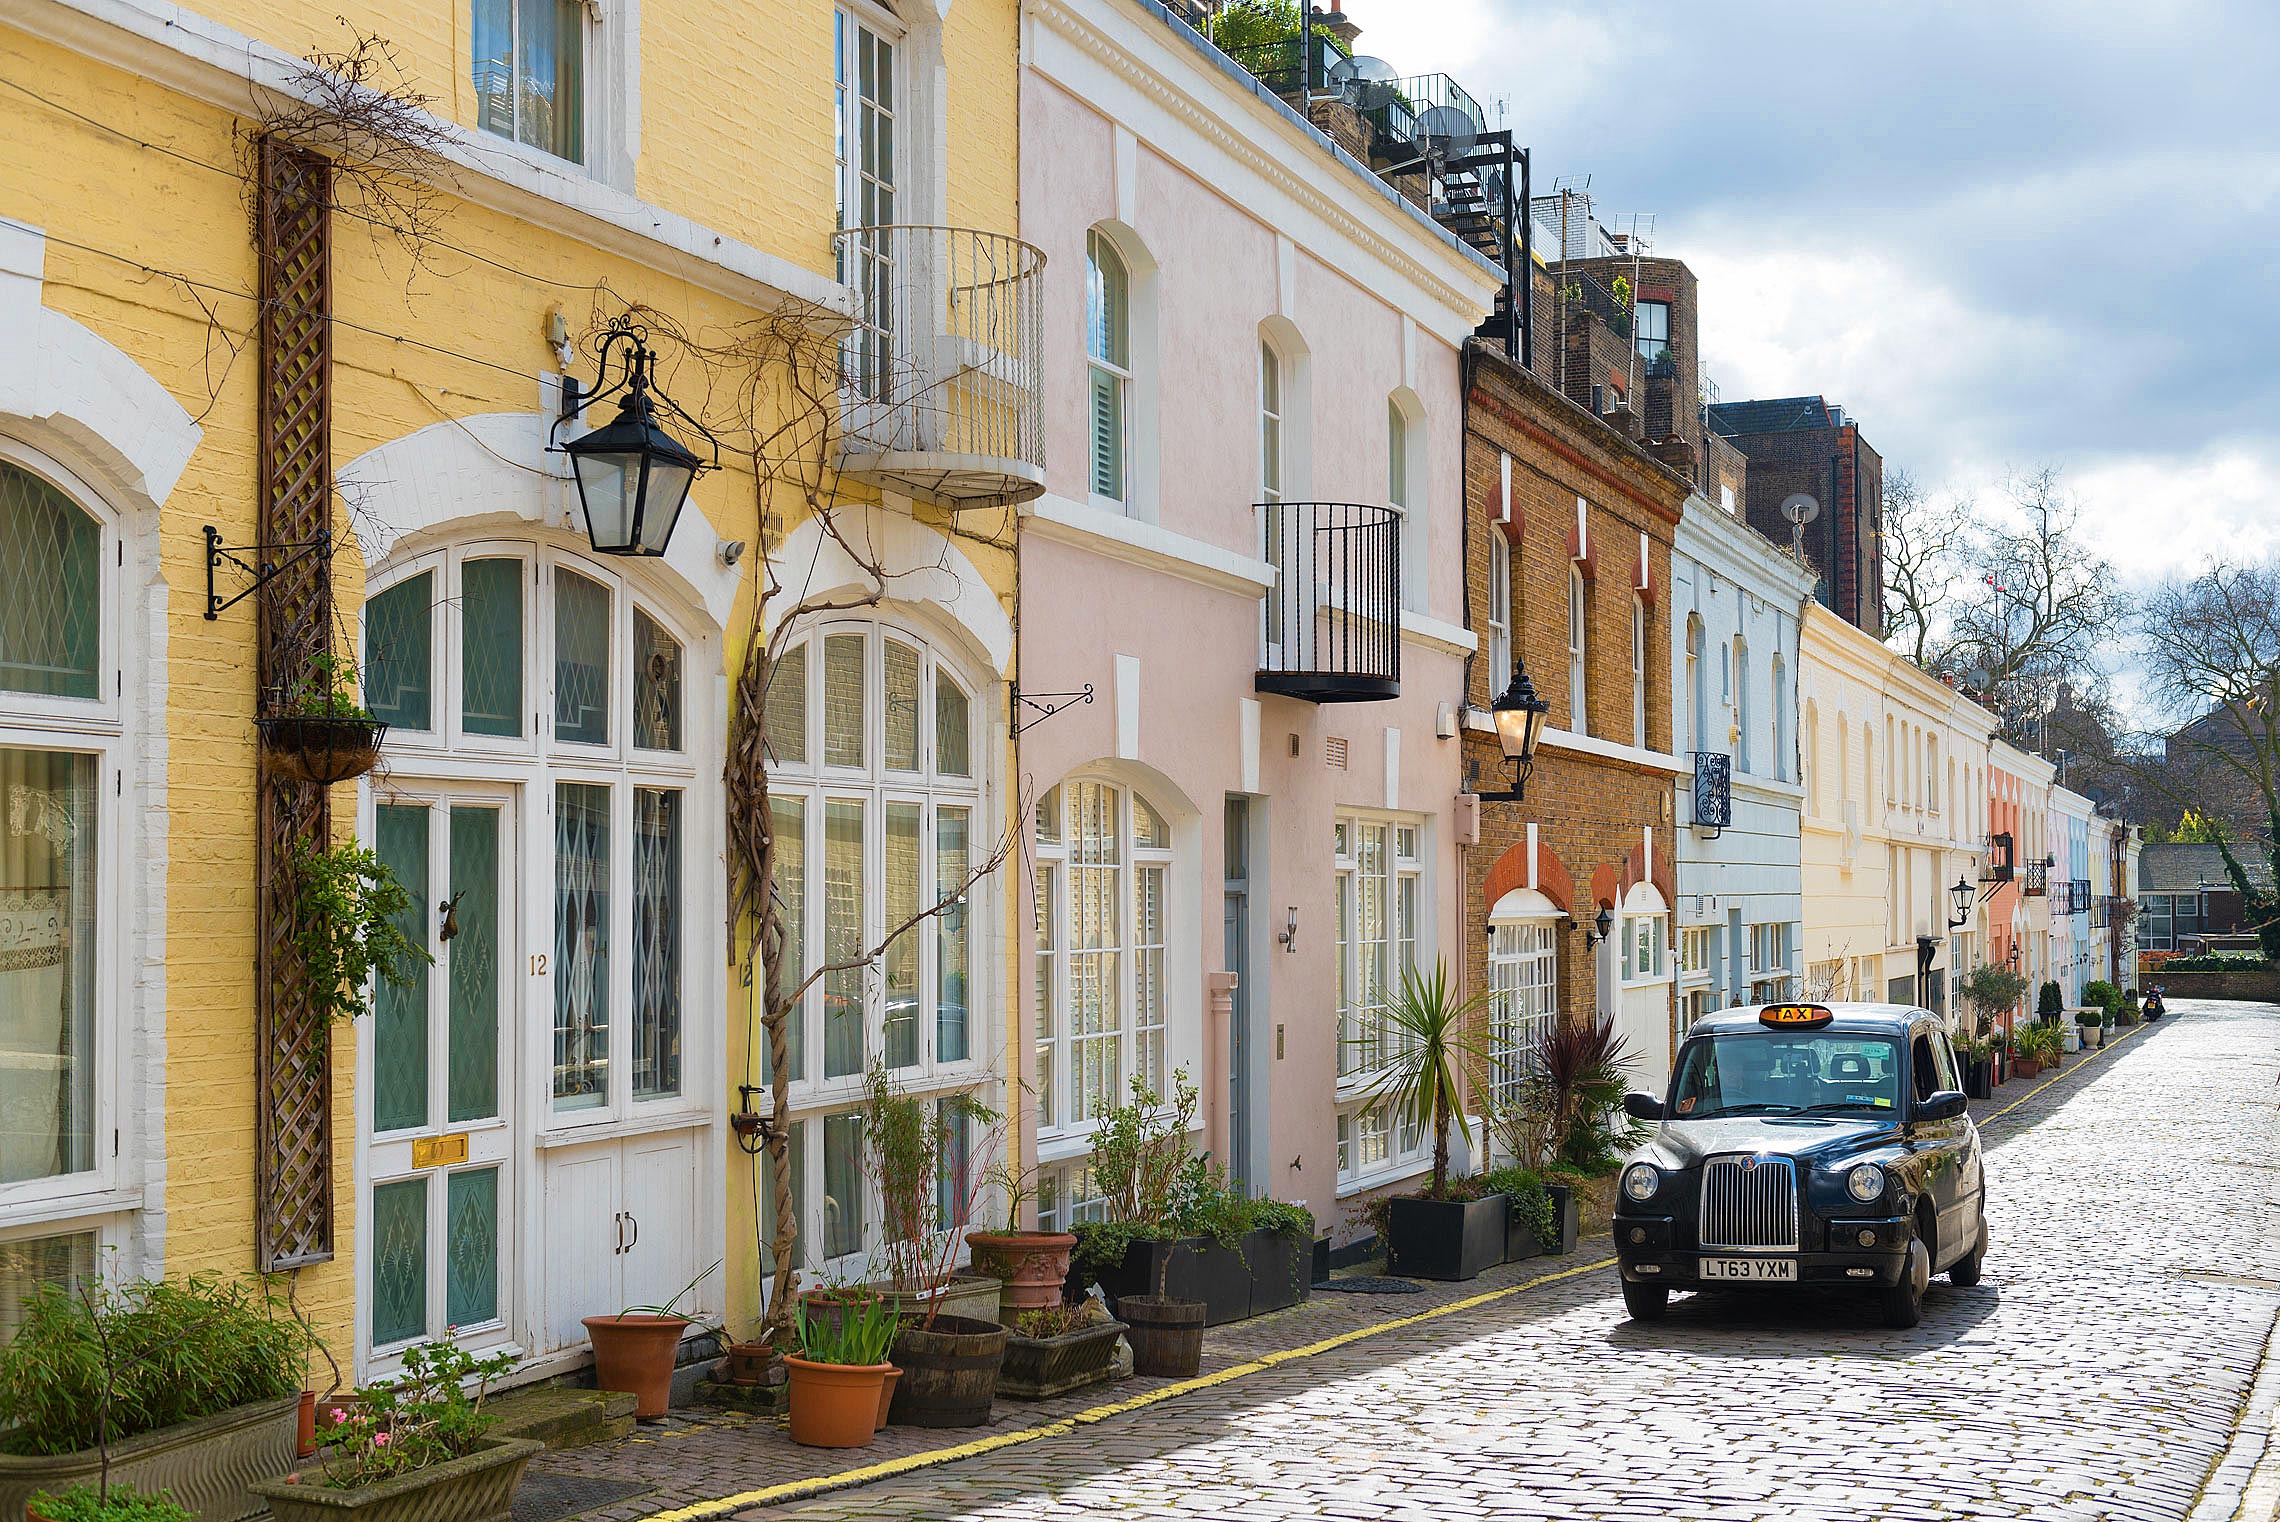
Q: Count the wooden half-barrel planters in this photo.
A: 2